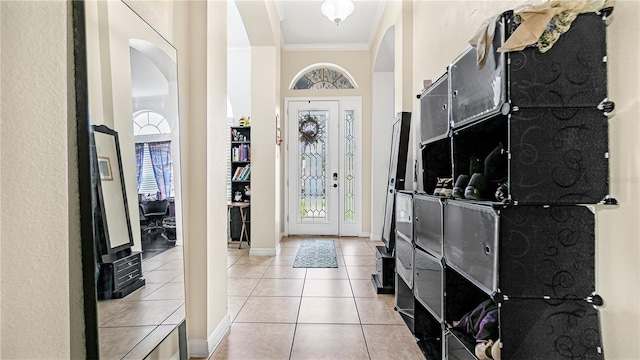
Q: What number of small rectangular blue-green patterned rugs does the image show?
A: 1